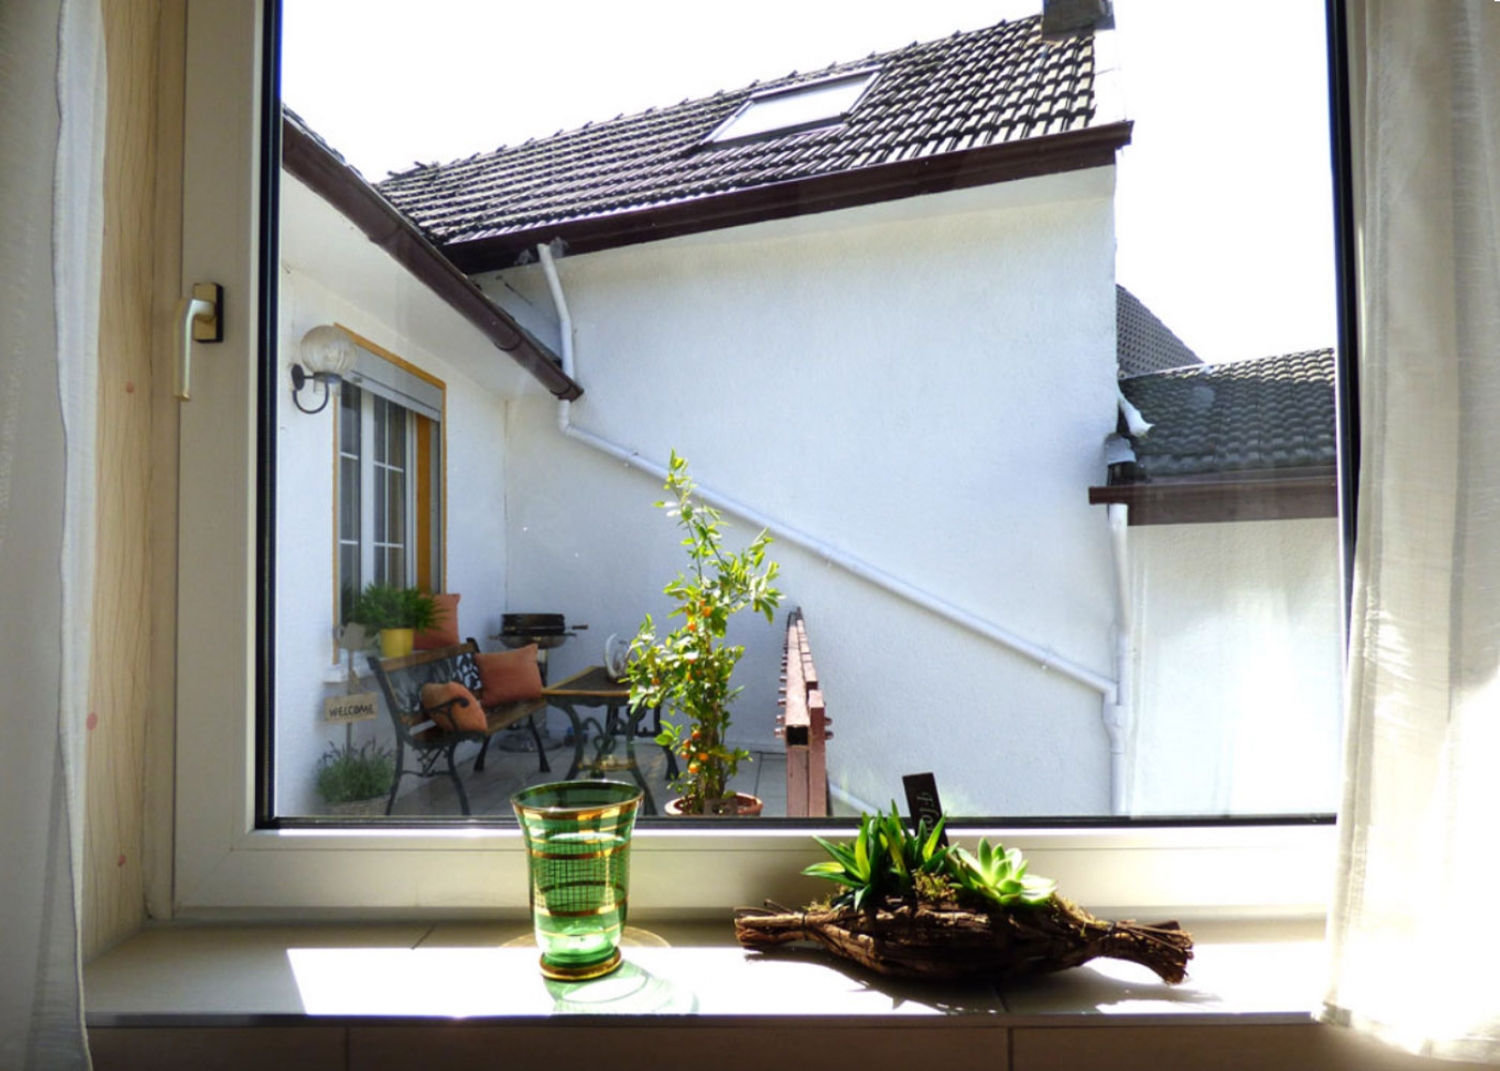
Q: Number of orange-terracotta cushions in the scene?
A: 3